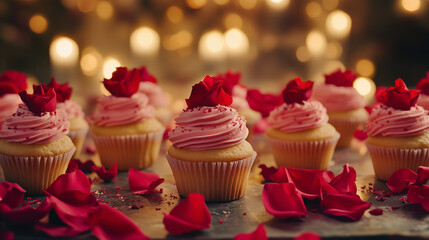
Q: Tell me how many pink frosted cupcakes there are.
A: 11